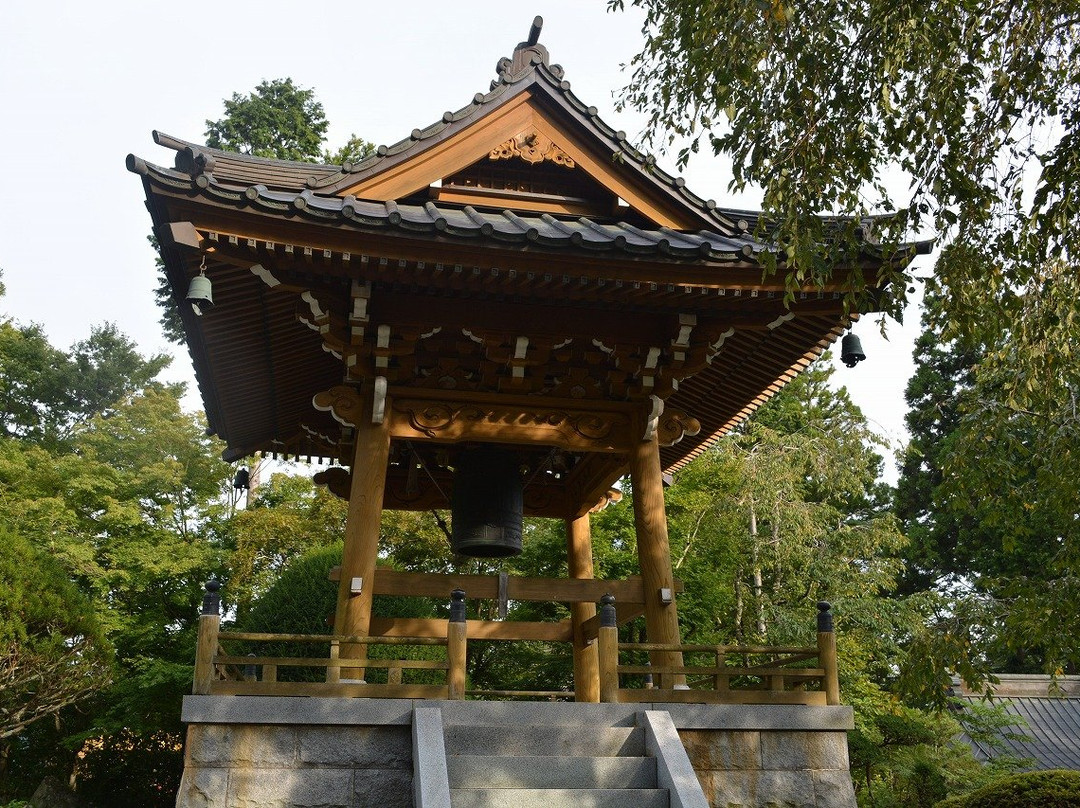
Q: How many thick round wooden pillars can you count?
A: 3